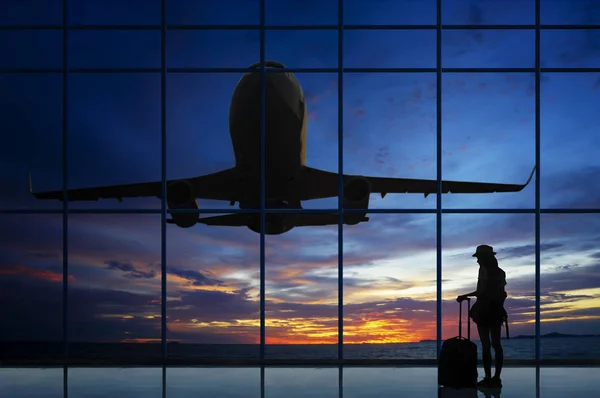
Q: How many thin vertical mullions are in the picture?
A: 6